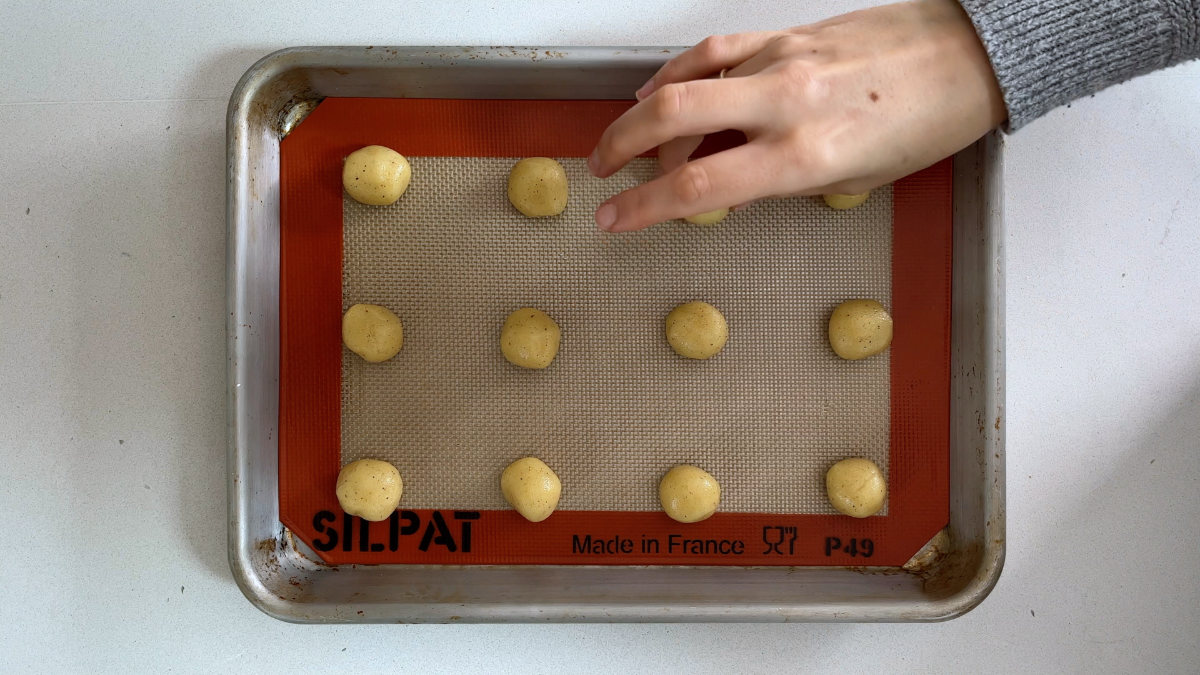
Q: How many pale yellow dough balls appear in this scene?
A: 12